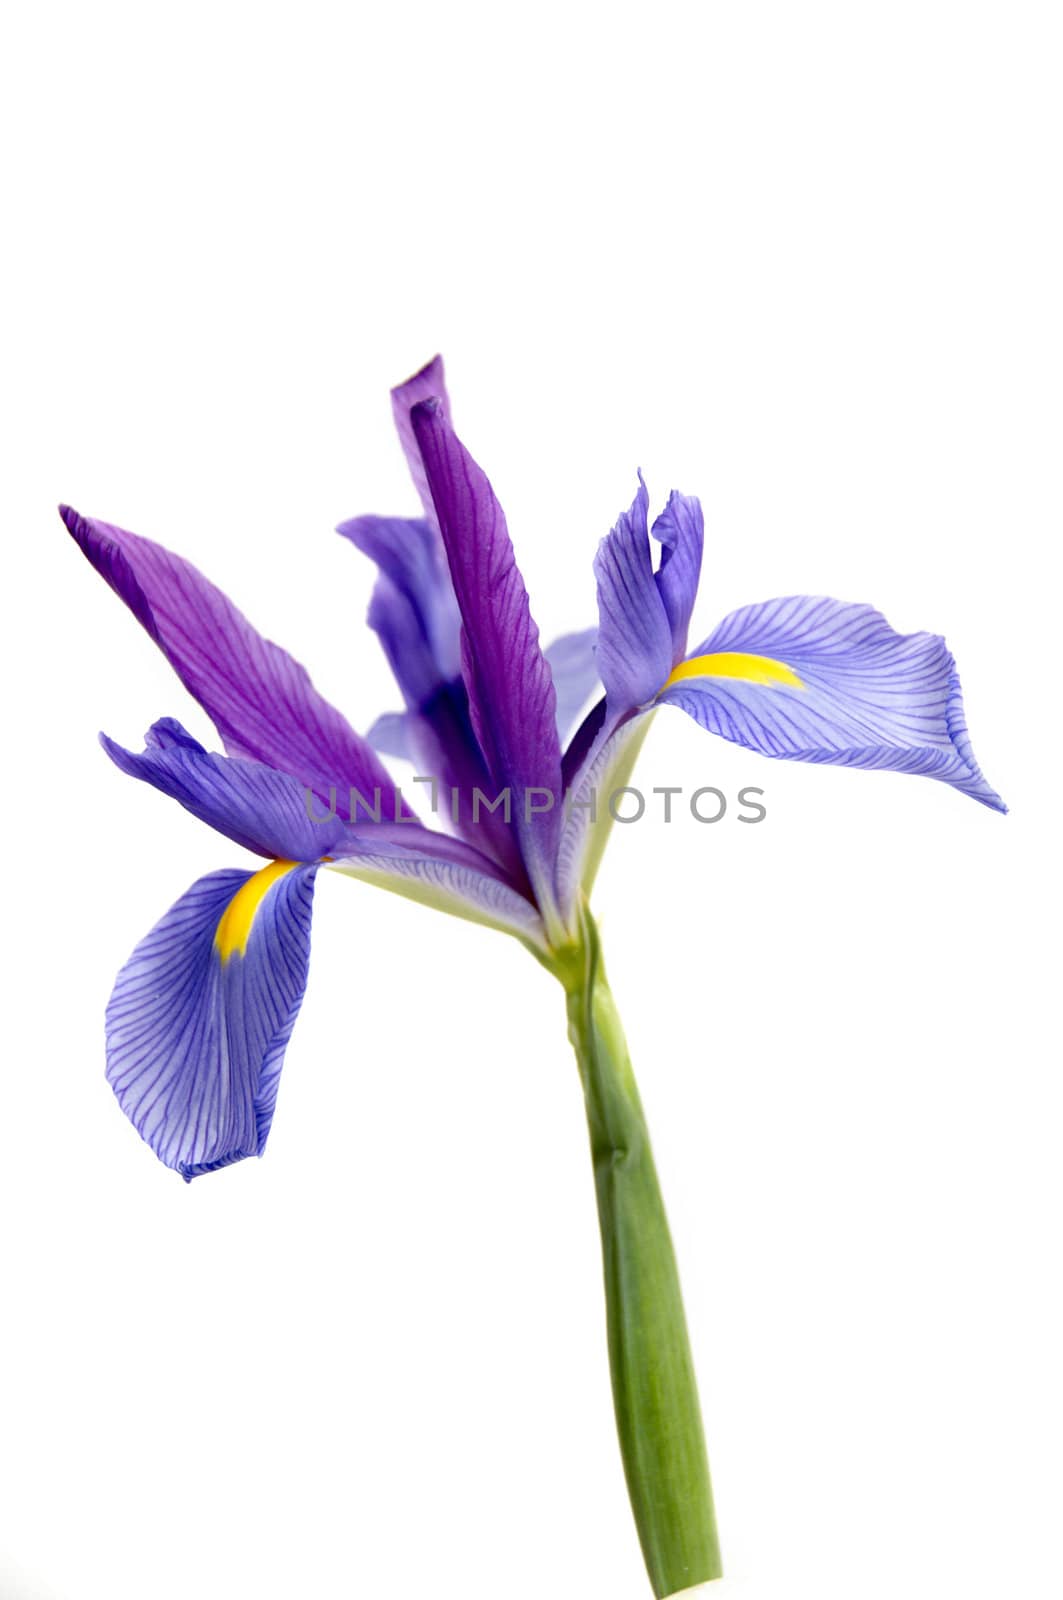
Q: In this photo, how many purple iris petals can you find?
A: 3